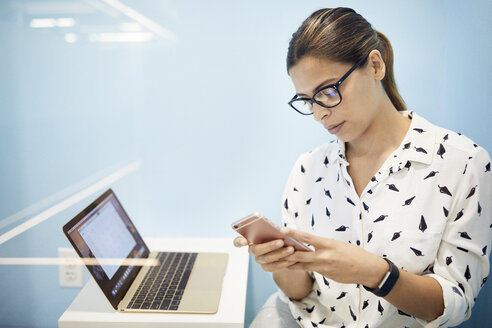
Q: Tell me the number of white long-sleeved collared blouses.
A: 1